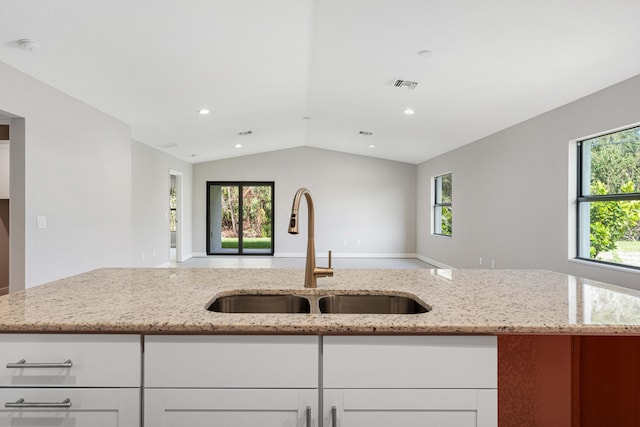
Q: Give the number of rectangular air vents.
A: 3